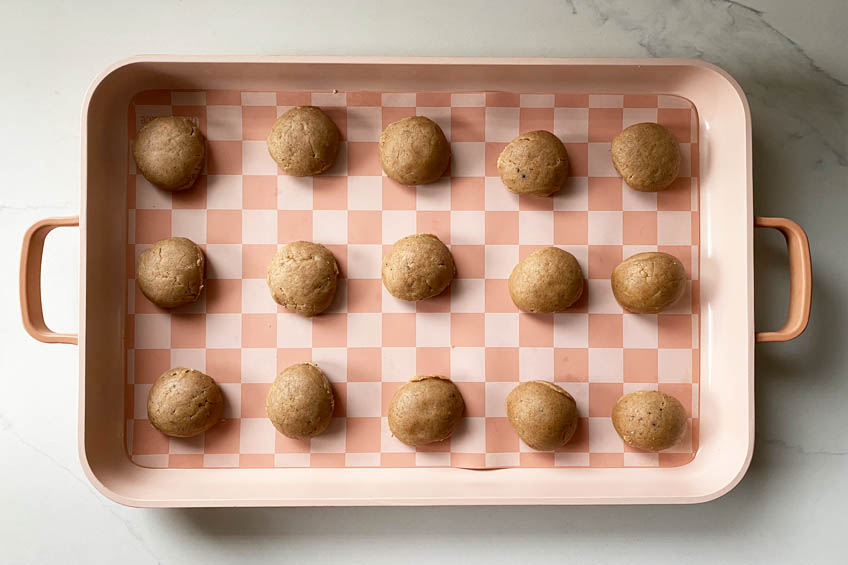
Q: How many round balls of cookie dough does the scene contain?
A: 15